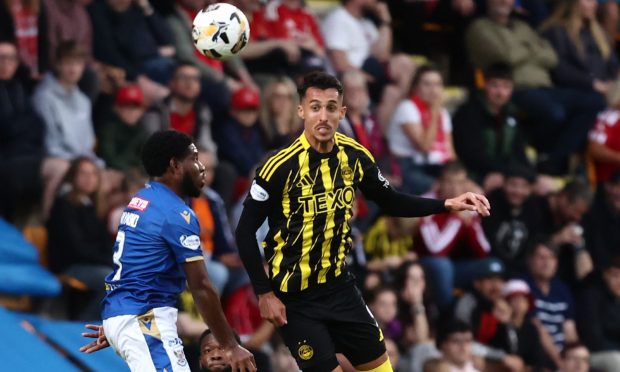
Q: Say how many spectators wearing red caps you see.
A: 2